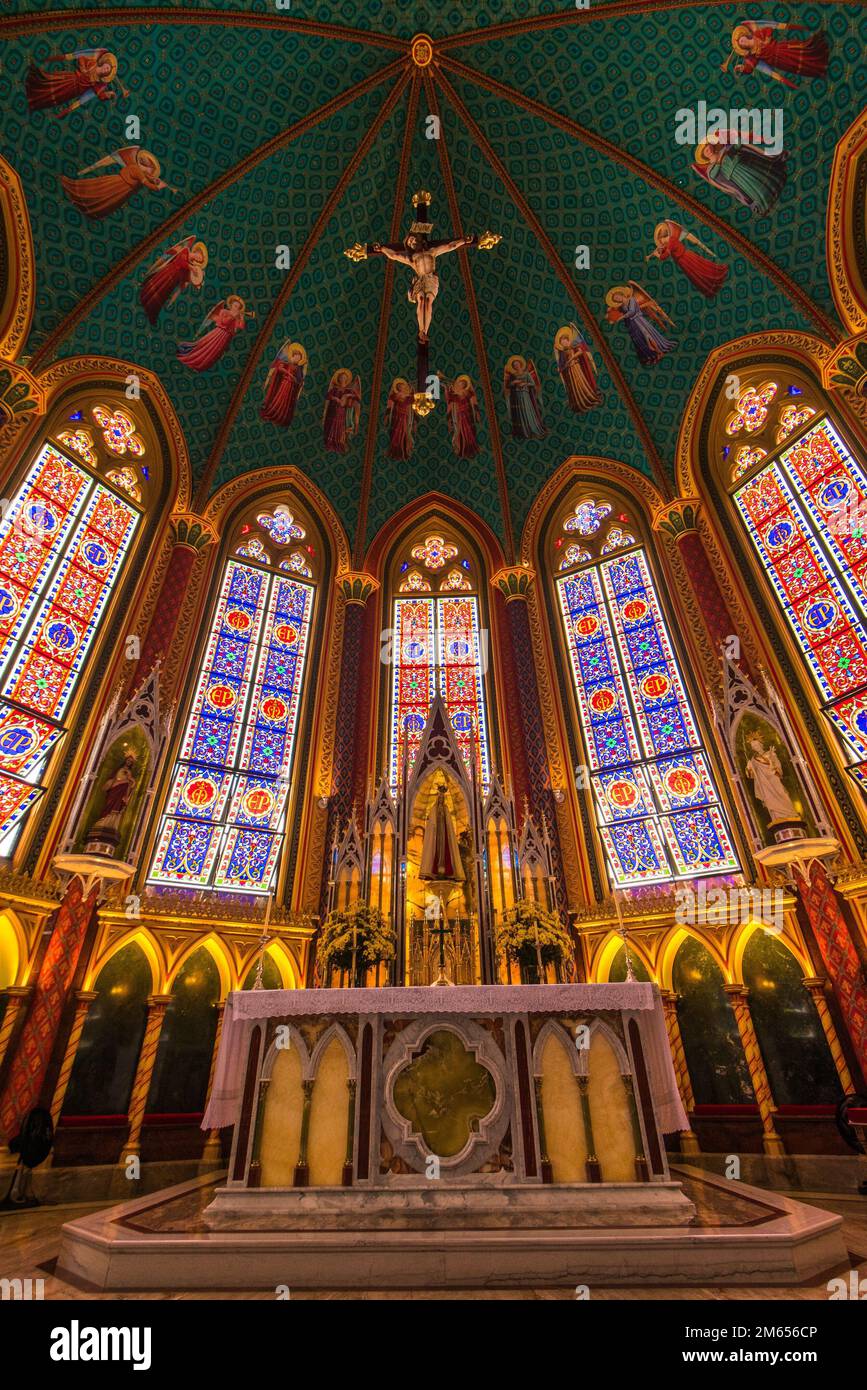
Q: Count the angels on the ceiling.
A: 14